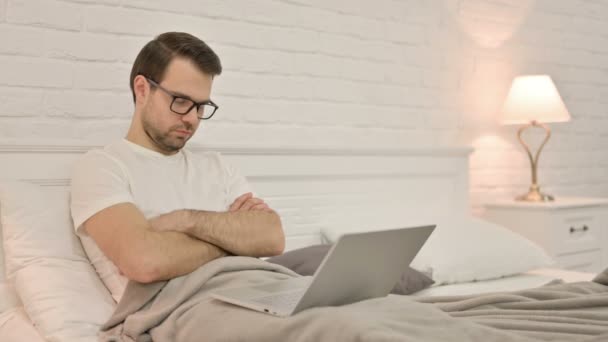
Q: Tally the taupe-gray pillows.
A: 1